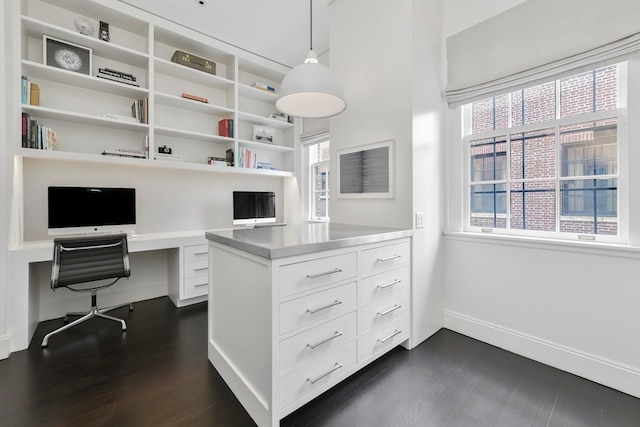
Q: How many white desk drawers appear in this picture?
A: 11